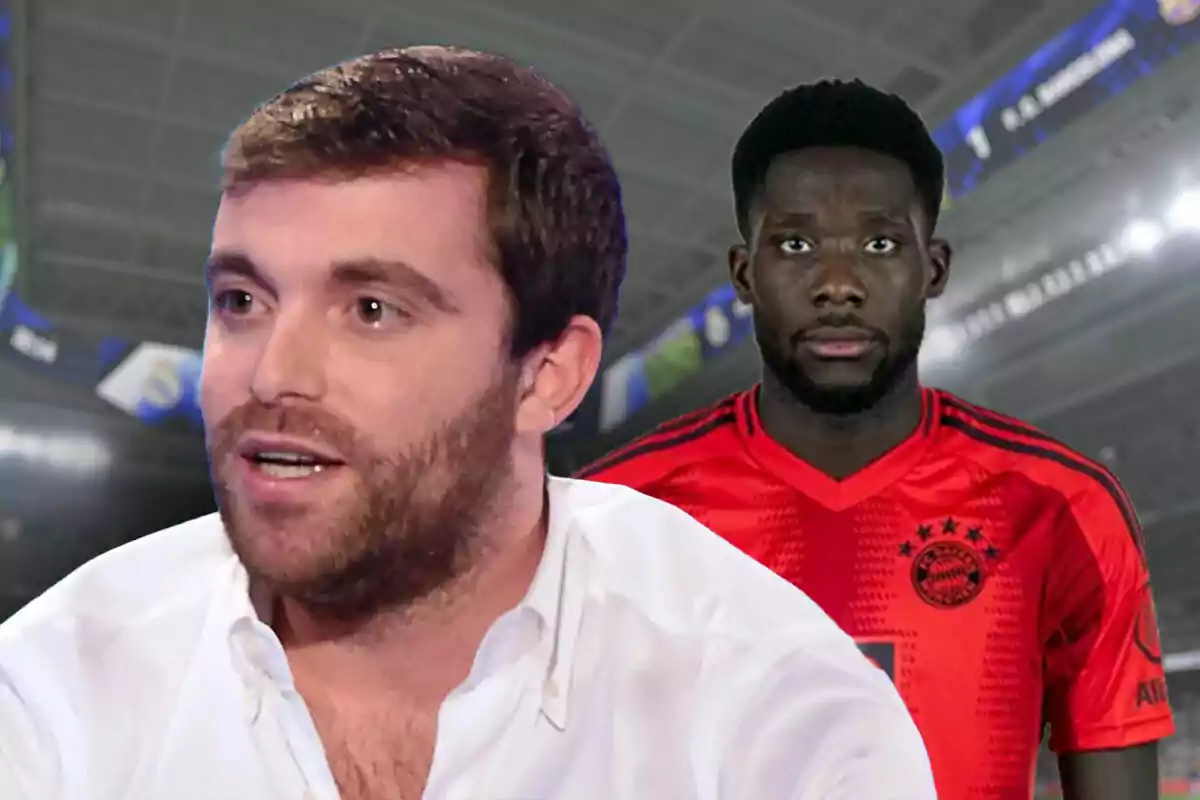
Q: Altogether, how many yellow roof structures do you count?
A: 0